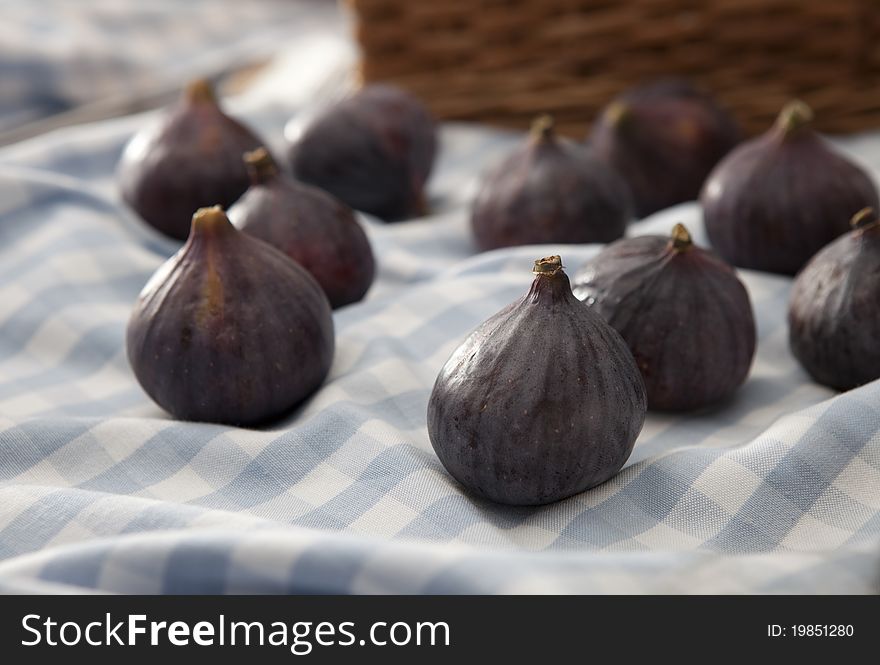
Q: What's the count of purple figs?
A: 10